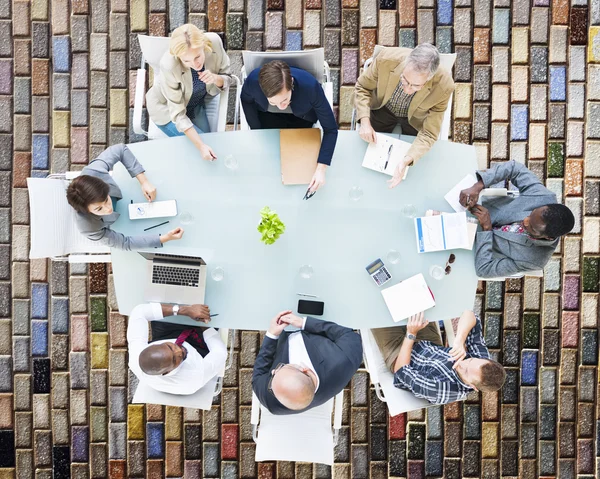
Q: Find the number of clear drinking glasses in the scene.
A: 8